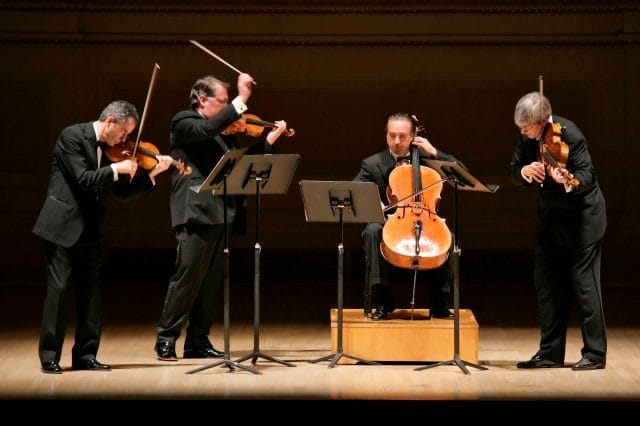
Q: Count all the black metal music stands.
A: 4